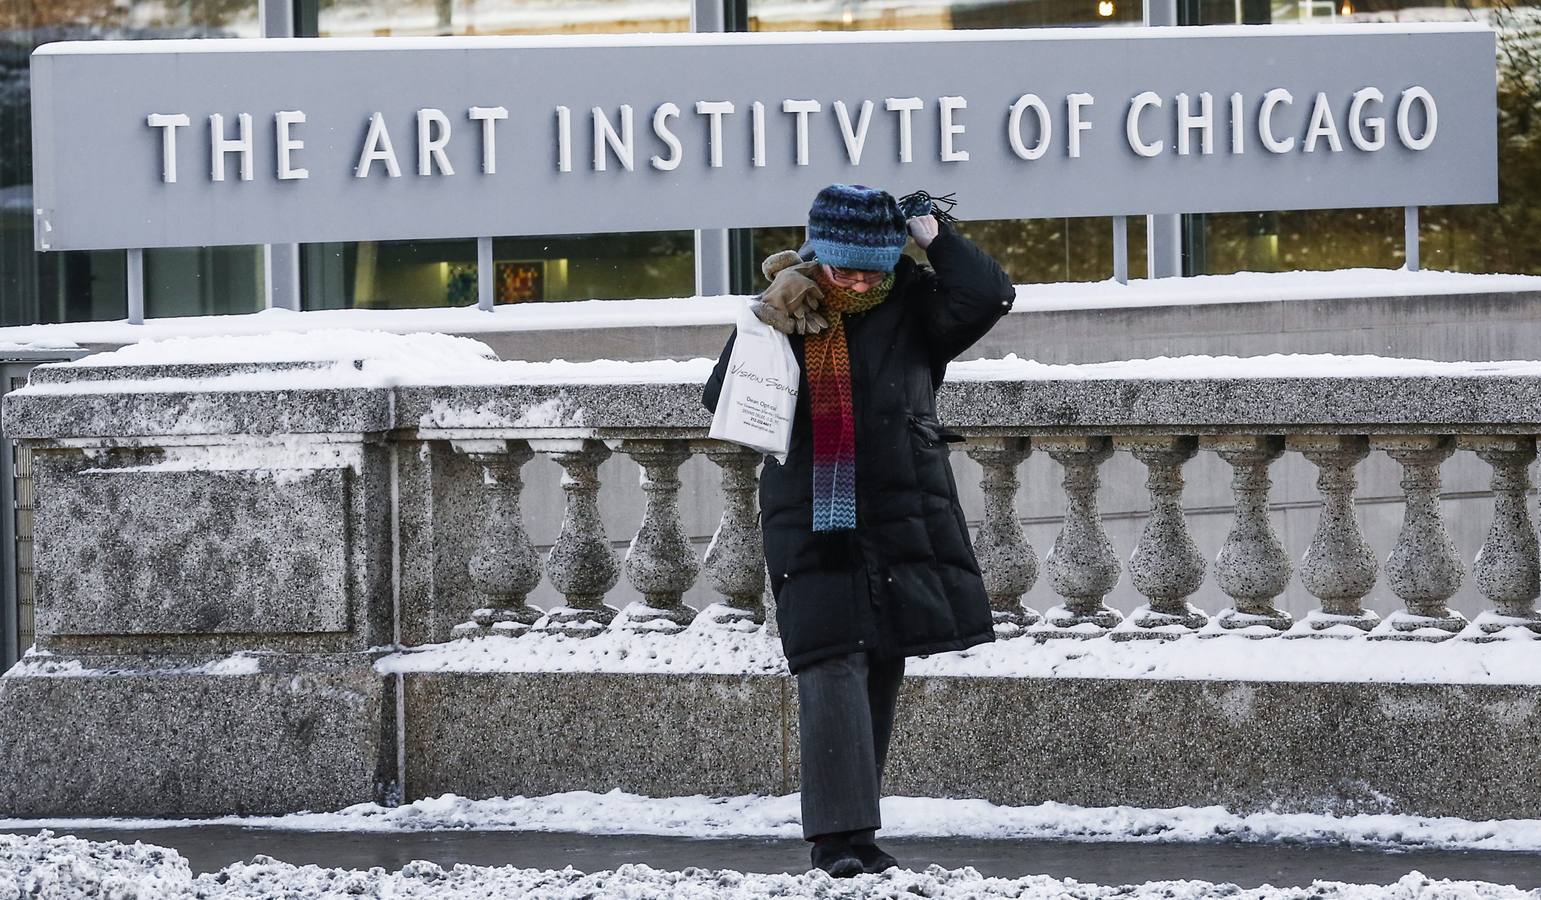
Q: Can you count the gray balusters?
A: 11